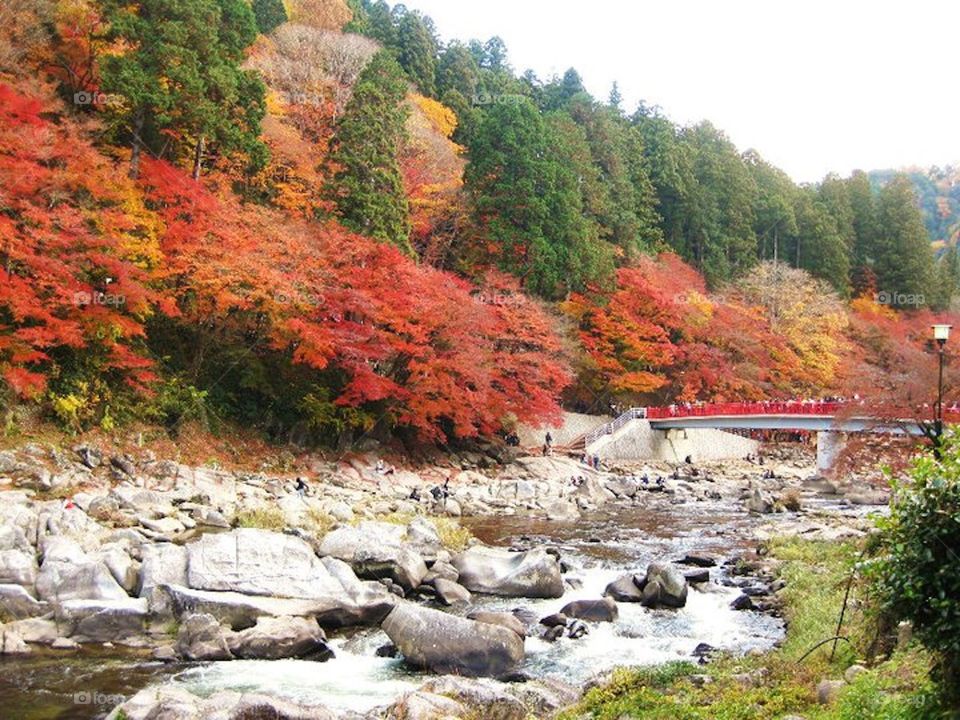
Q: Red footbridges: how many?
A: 1